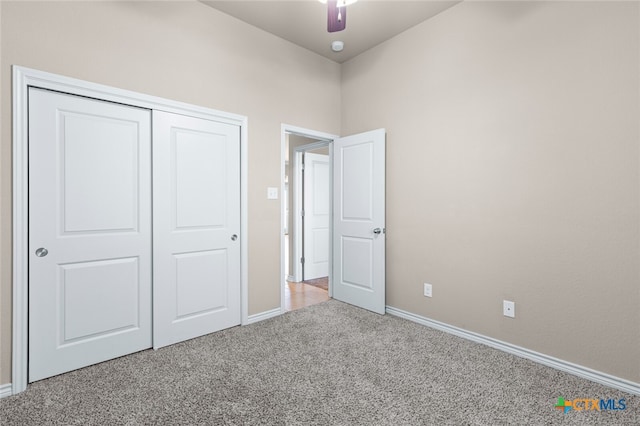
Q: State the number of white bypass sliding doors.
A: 2